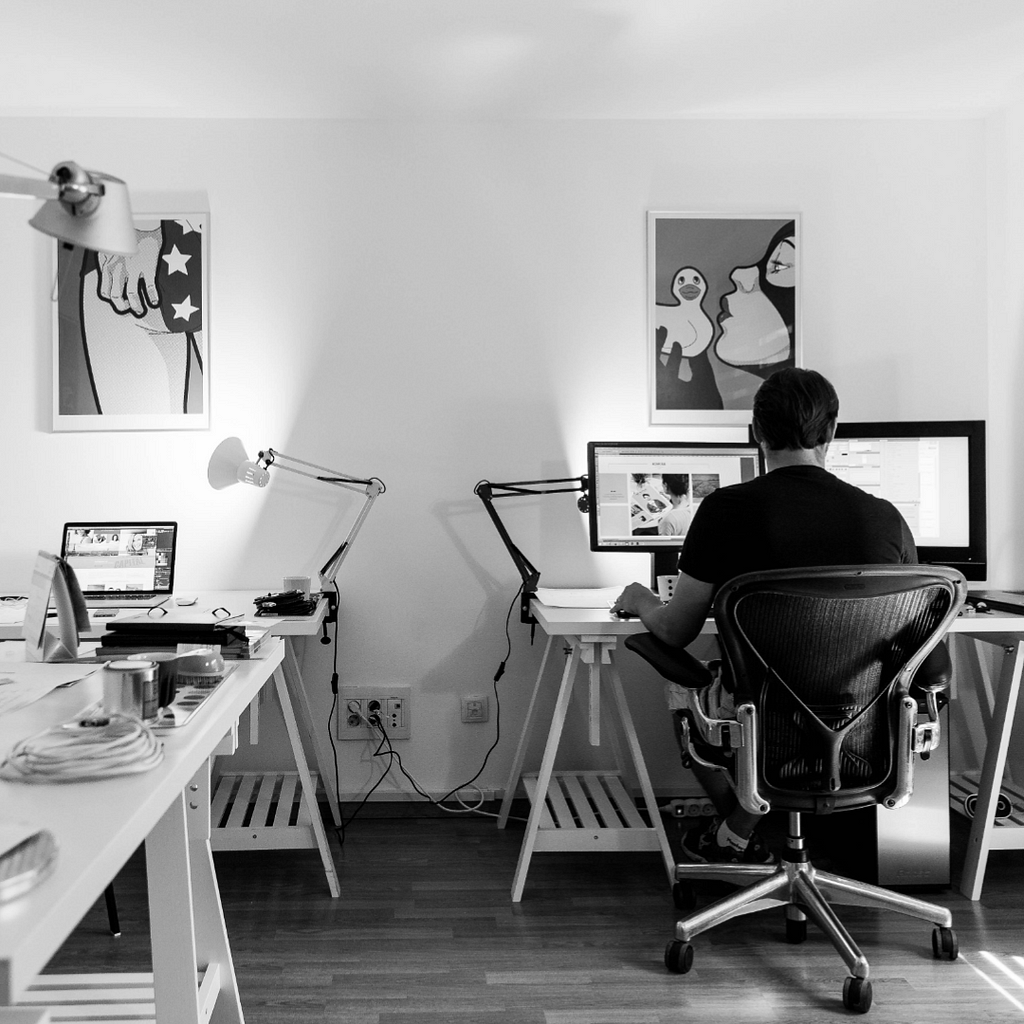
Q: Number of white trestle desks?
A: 3